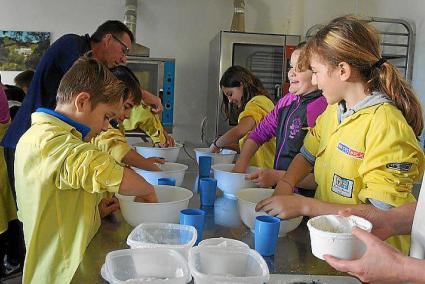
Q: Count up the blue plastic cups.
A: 5